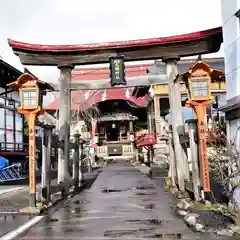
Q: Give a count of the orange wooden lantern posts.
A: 2